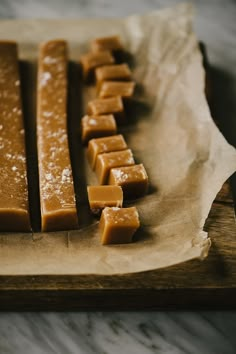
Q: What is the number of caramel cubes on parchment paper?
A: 11